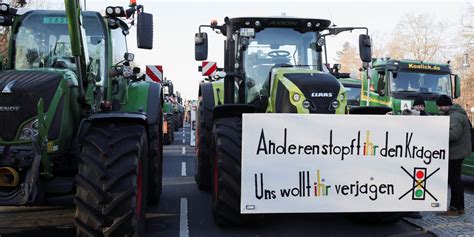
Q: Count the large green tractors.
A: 2